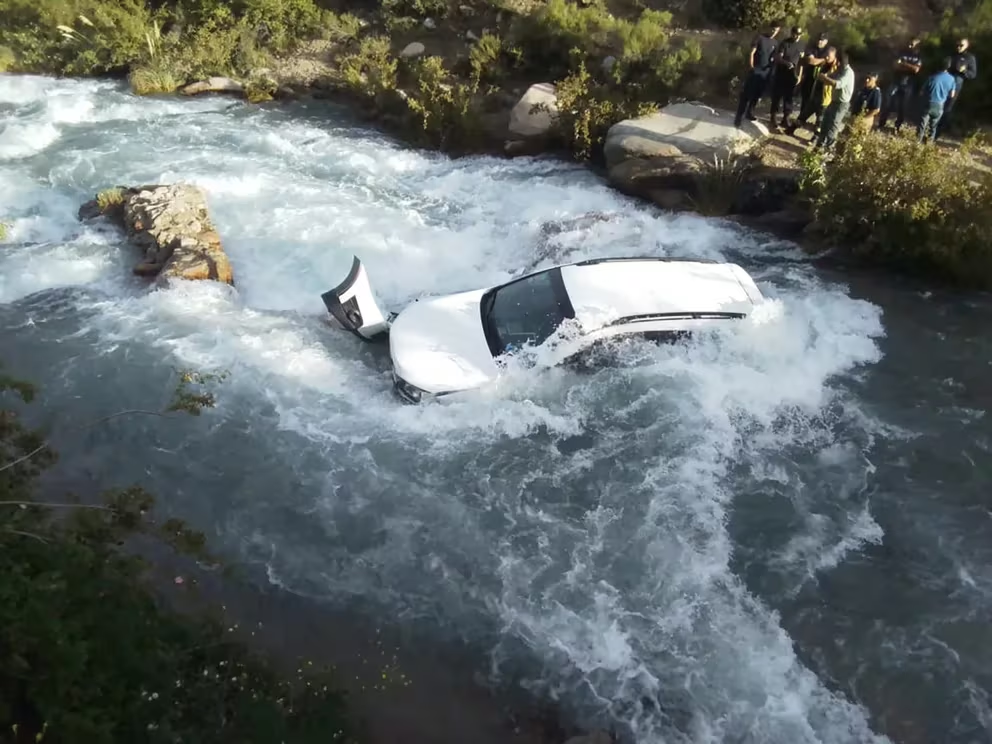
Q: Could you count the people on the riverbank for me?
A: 9